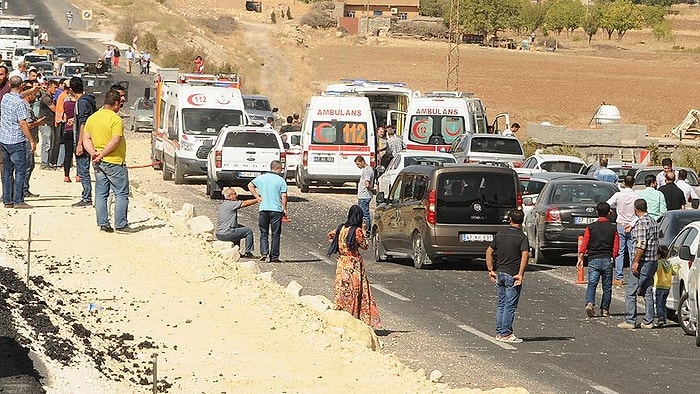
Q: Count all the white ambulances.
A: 4